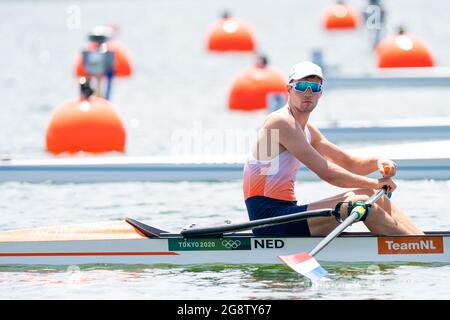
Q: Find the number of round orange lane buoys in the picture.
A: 6